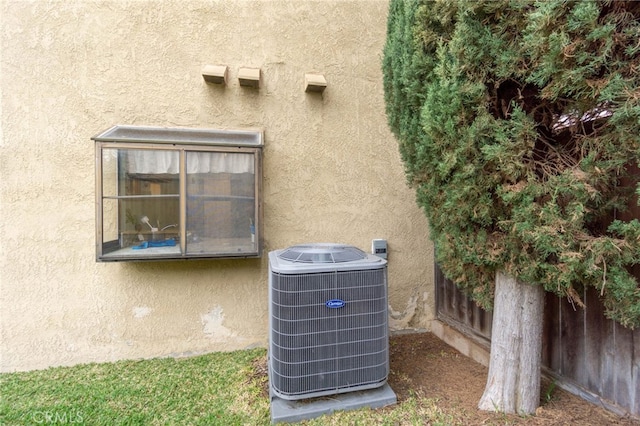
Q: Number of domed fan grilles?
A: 1